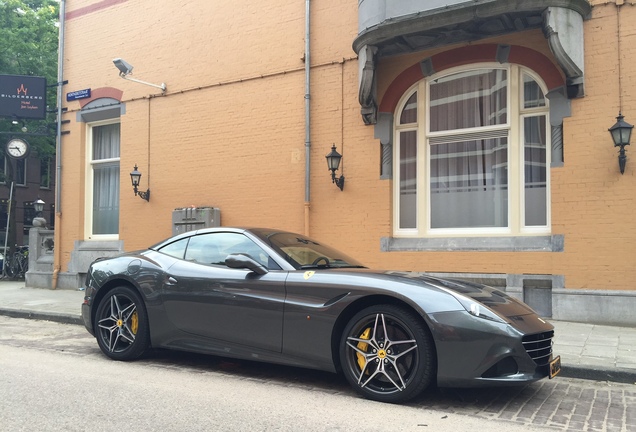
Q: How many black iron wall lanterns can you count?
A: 3